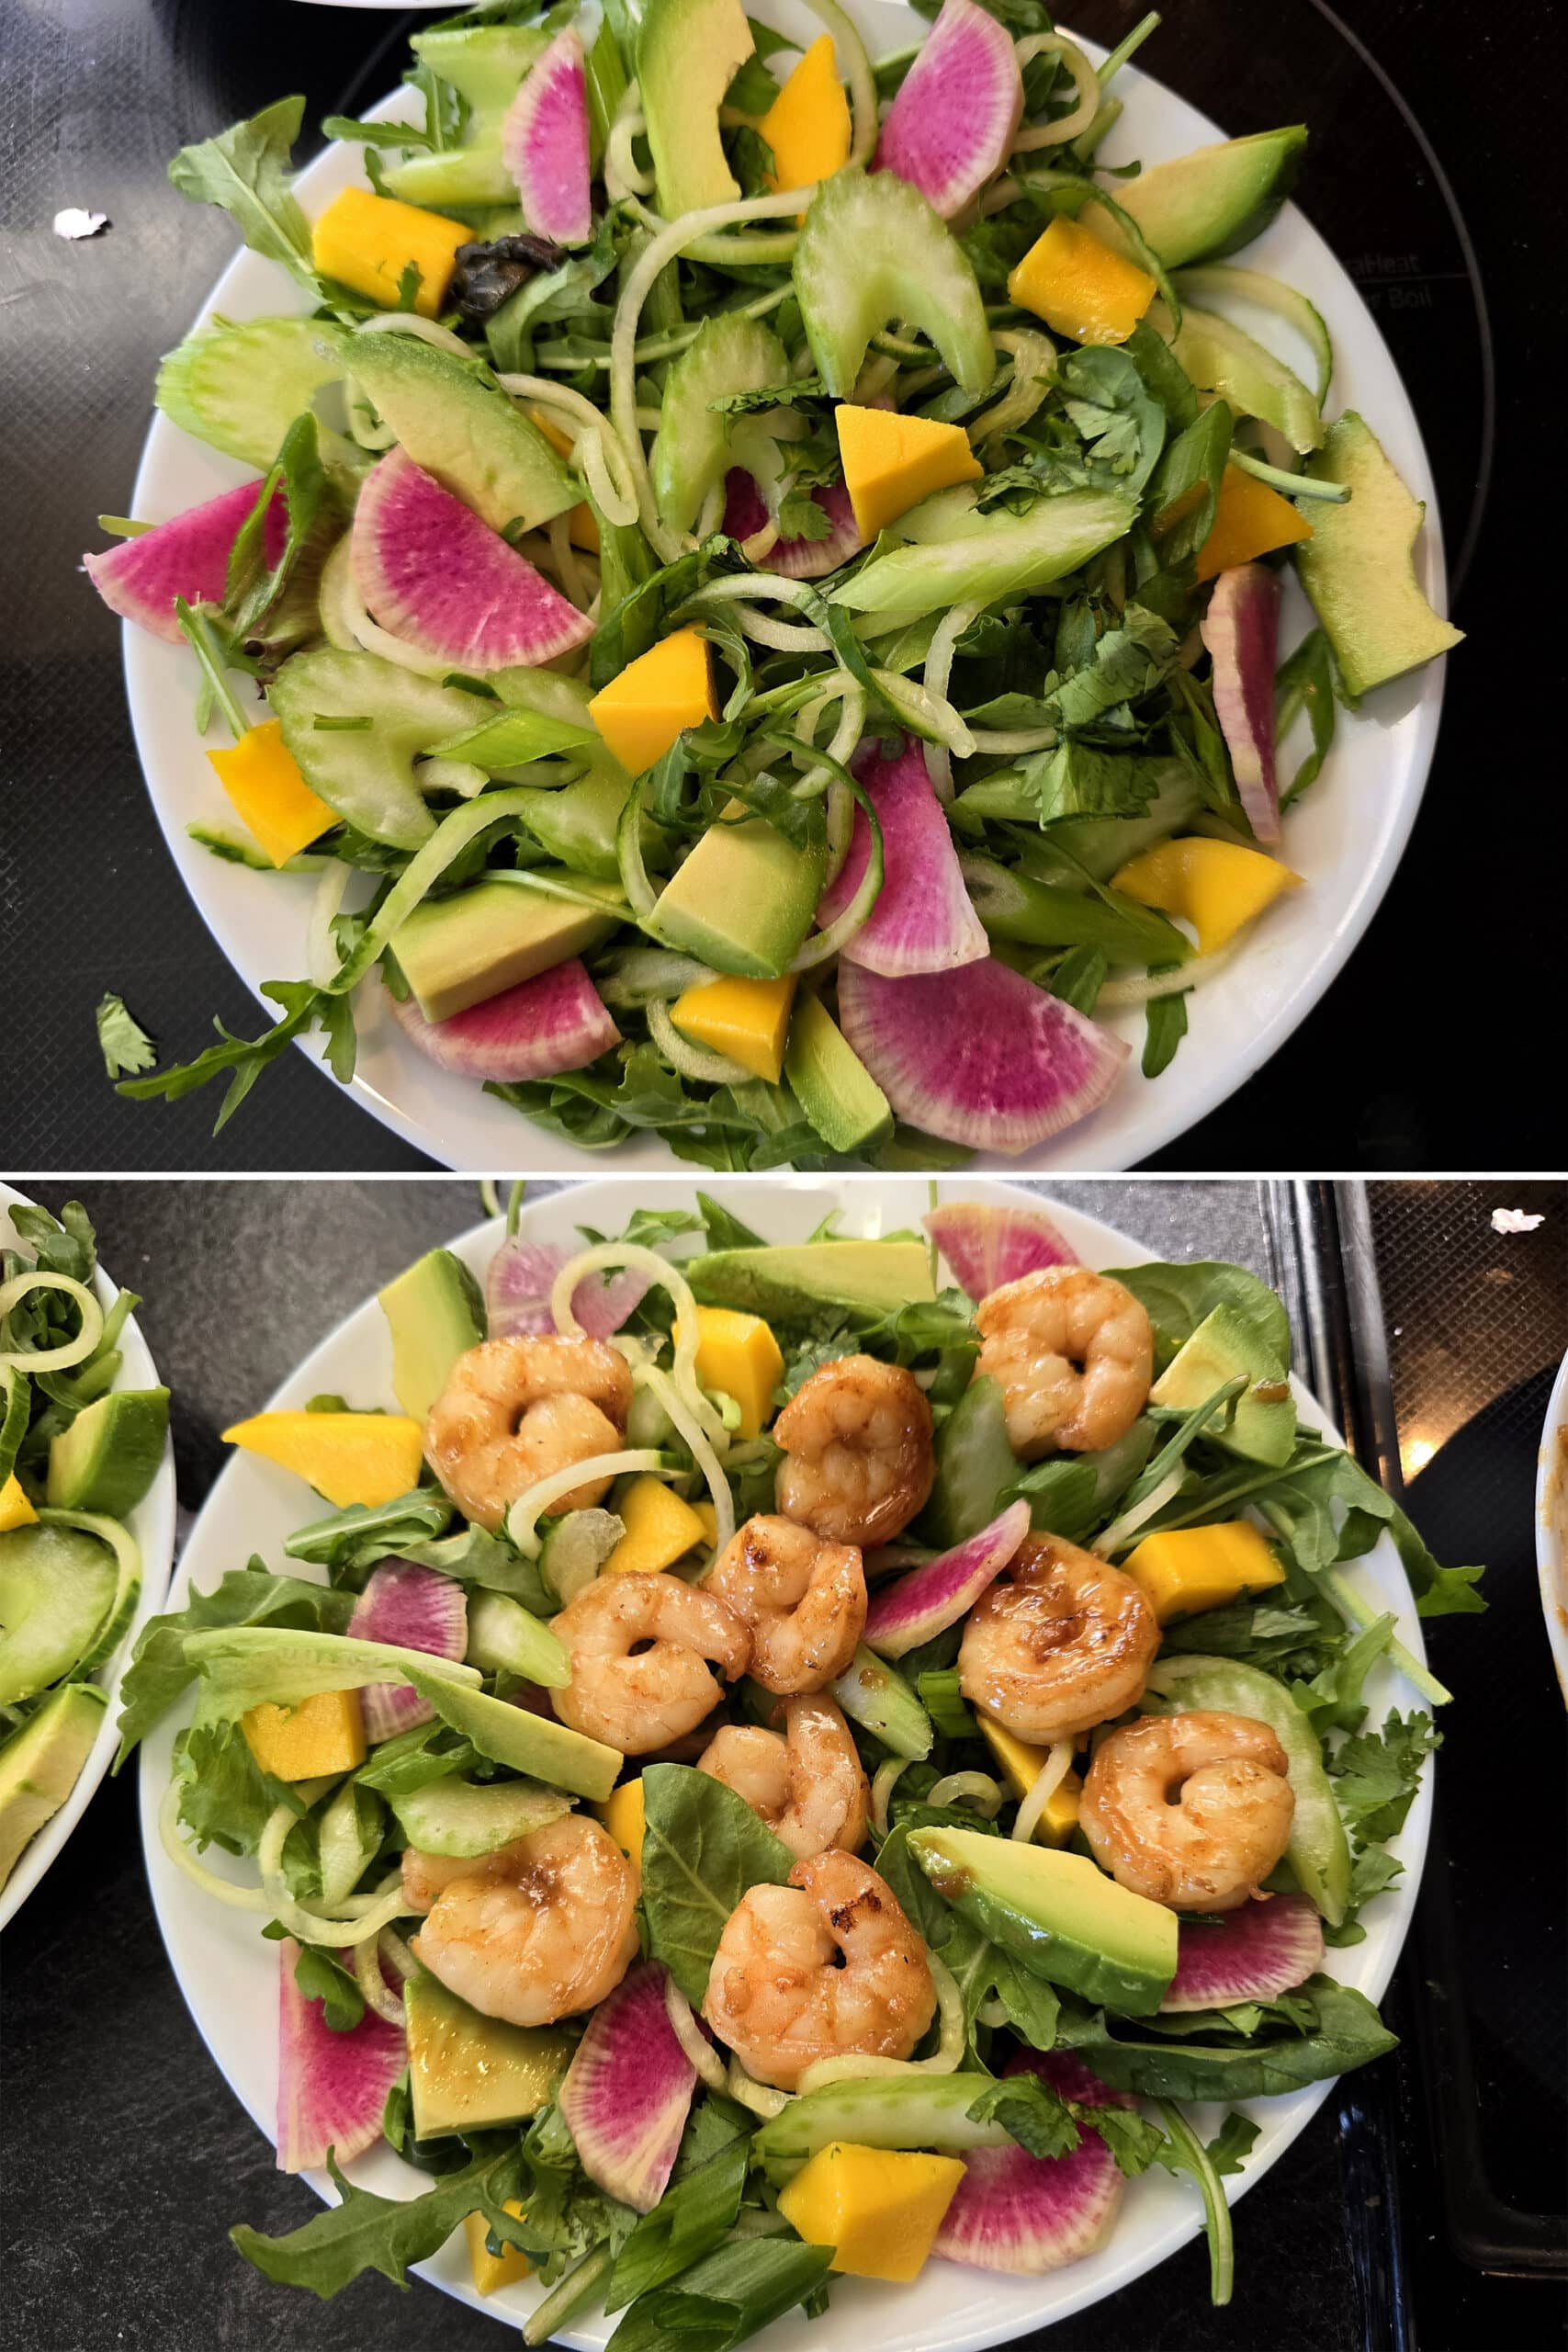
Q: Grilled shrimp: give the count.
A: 10